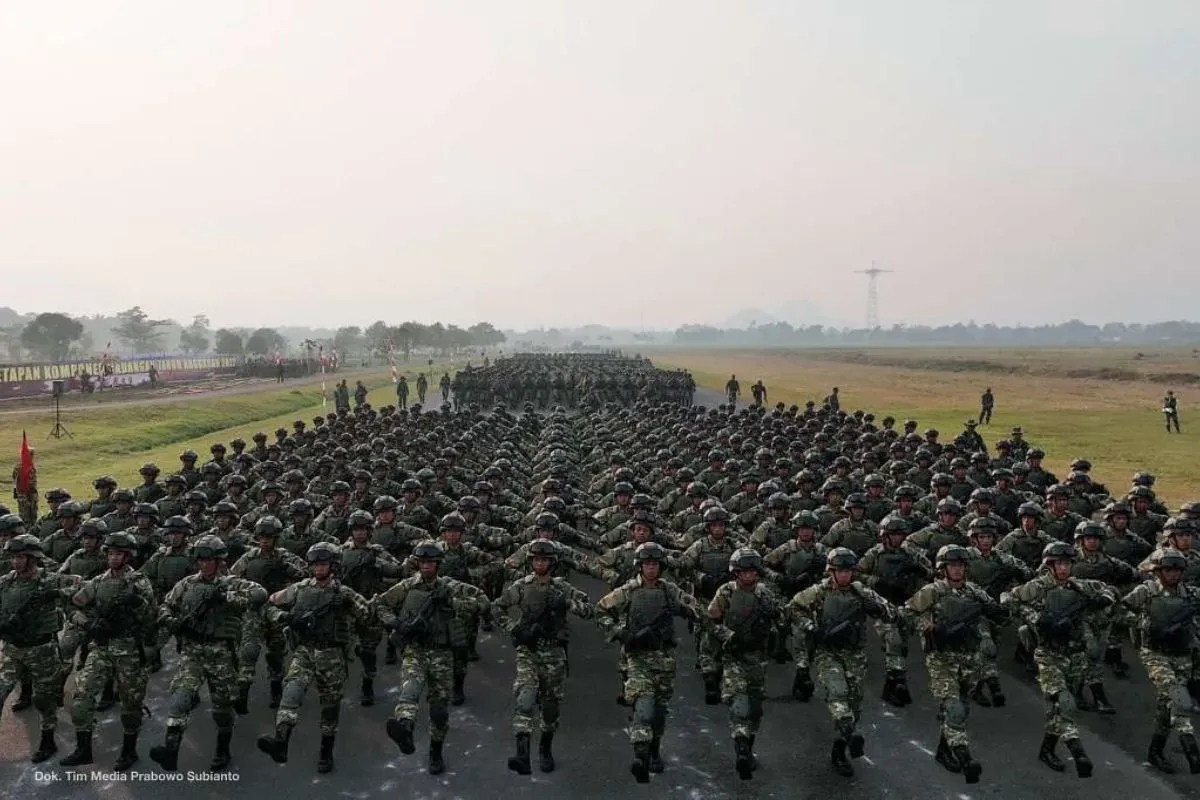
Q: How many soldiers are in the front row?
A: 12